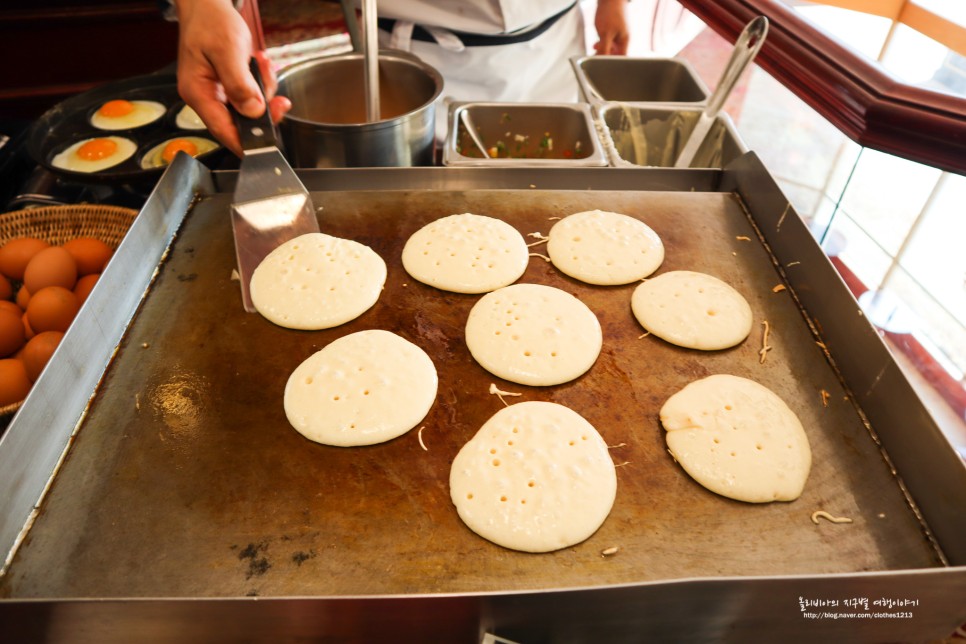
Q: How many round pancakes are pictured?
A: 8